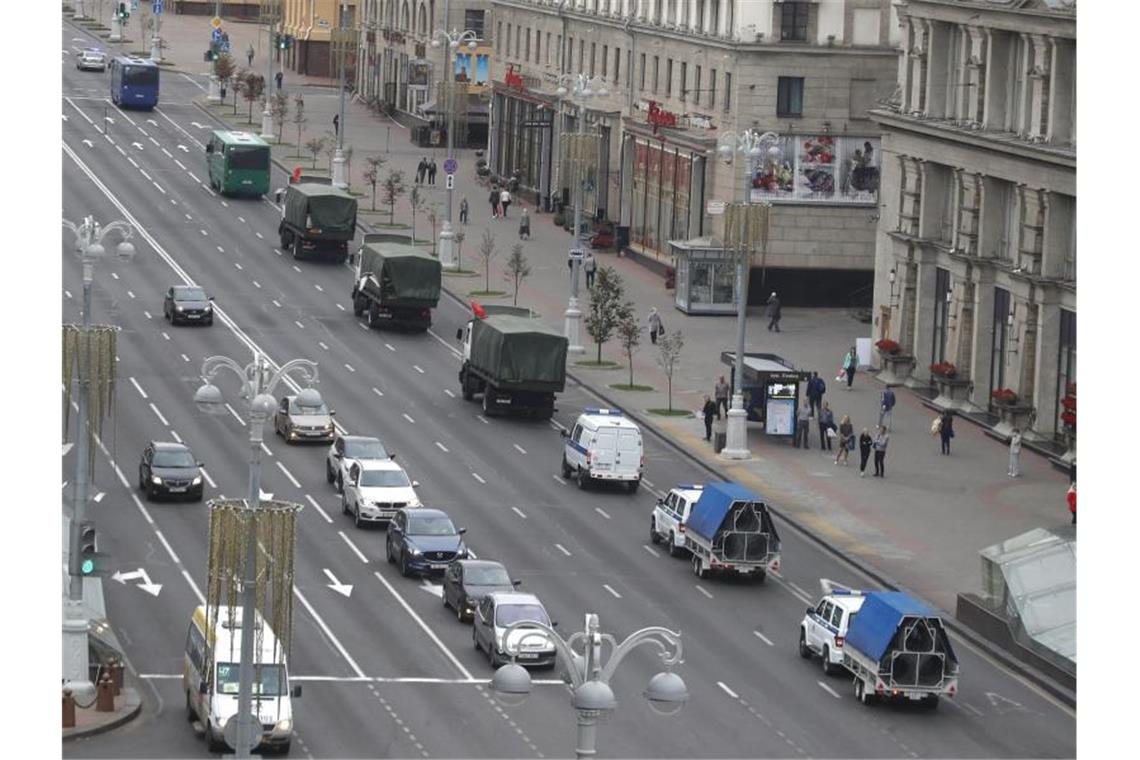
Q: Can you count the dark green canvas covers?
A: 3